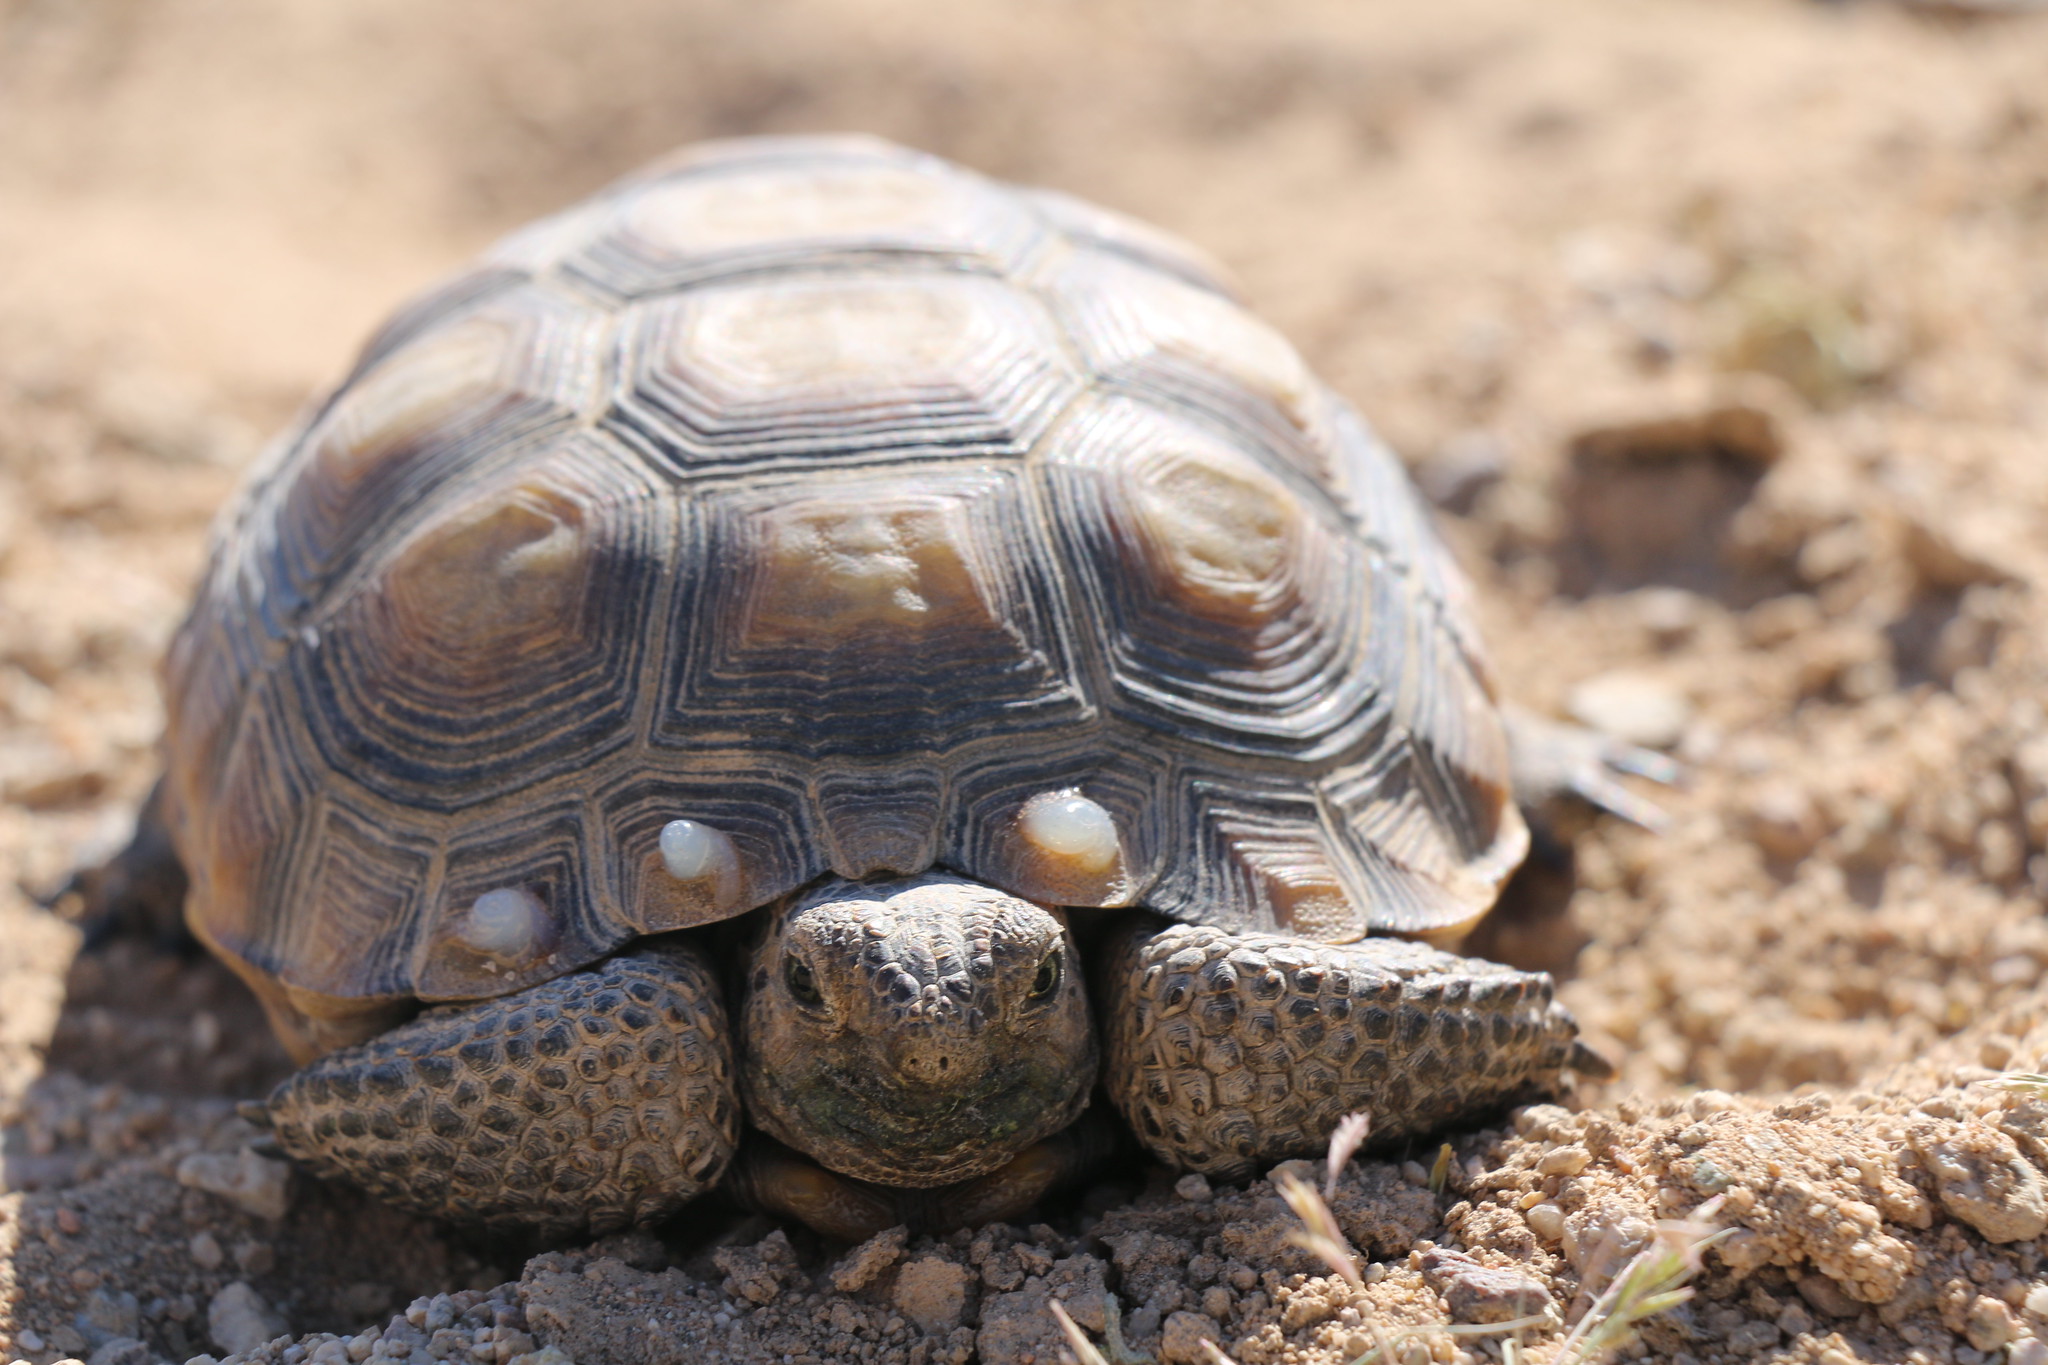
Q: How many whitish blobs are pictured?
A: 3